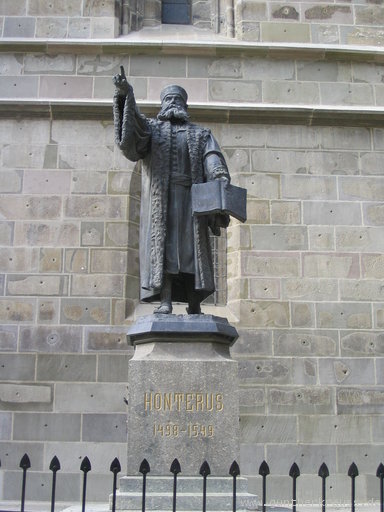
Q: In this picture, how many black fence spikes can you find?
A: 13